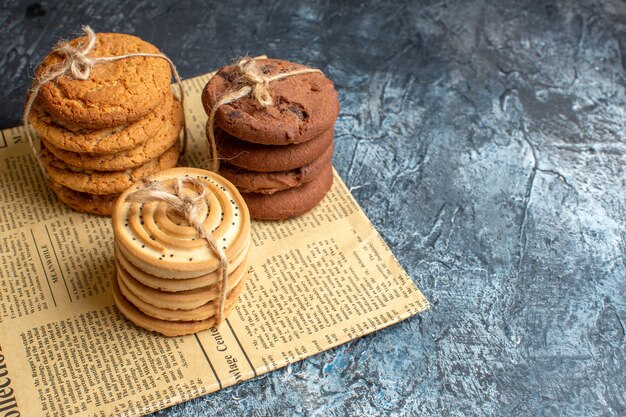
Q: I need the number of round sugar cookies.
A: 5